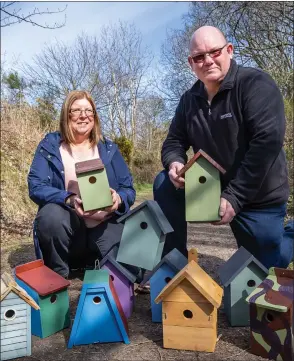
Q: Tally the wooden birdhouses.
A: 11